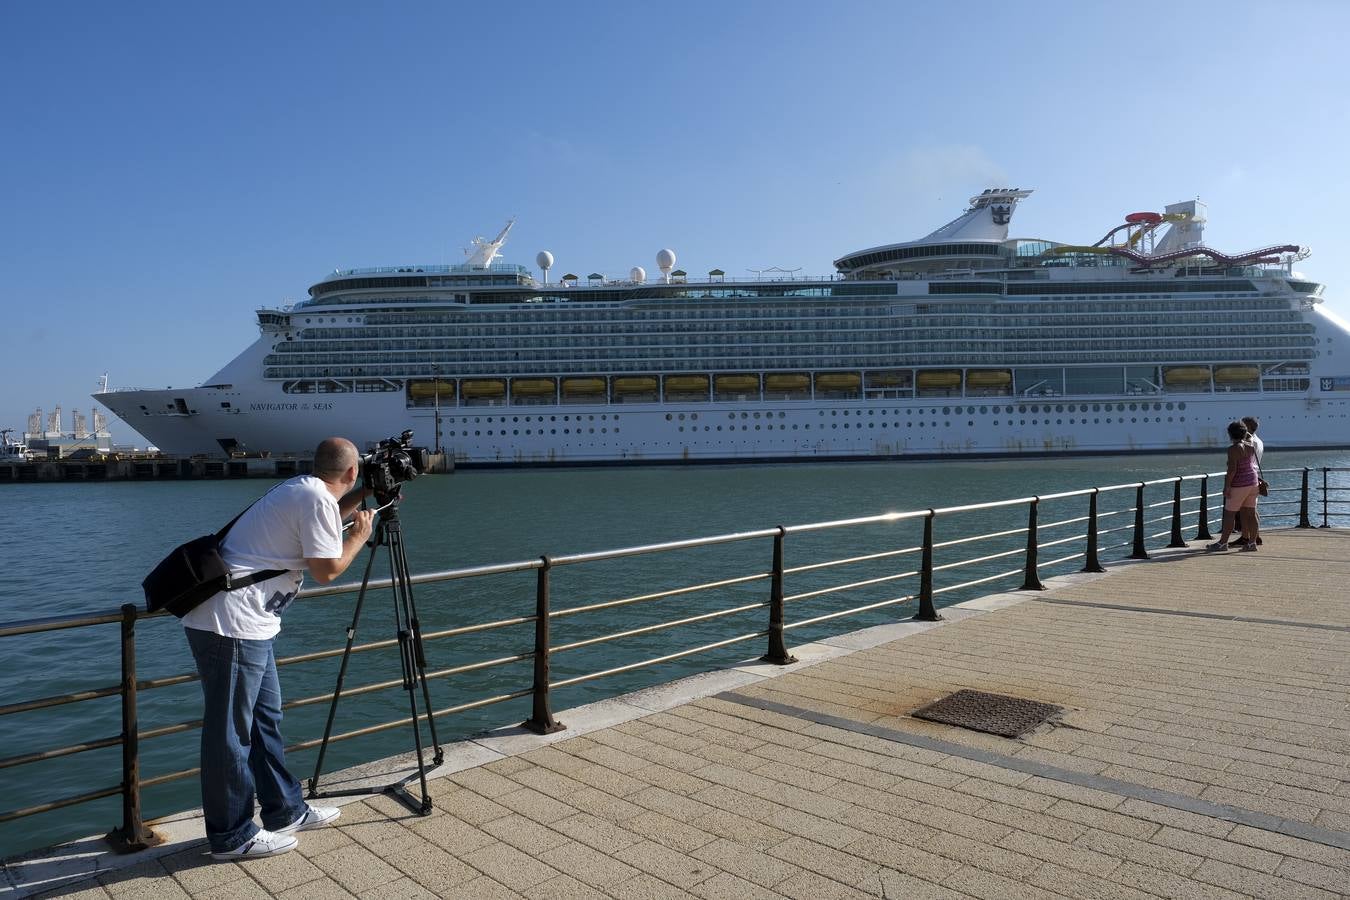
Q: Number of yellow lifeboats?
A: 13